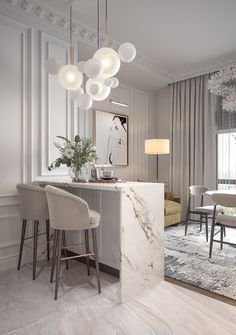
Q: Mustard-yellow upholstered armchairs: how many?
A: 1